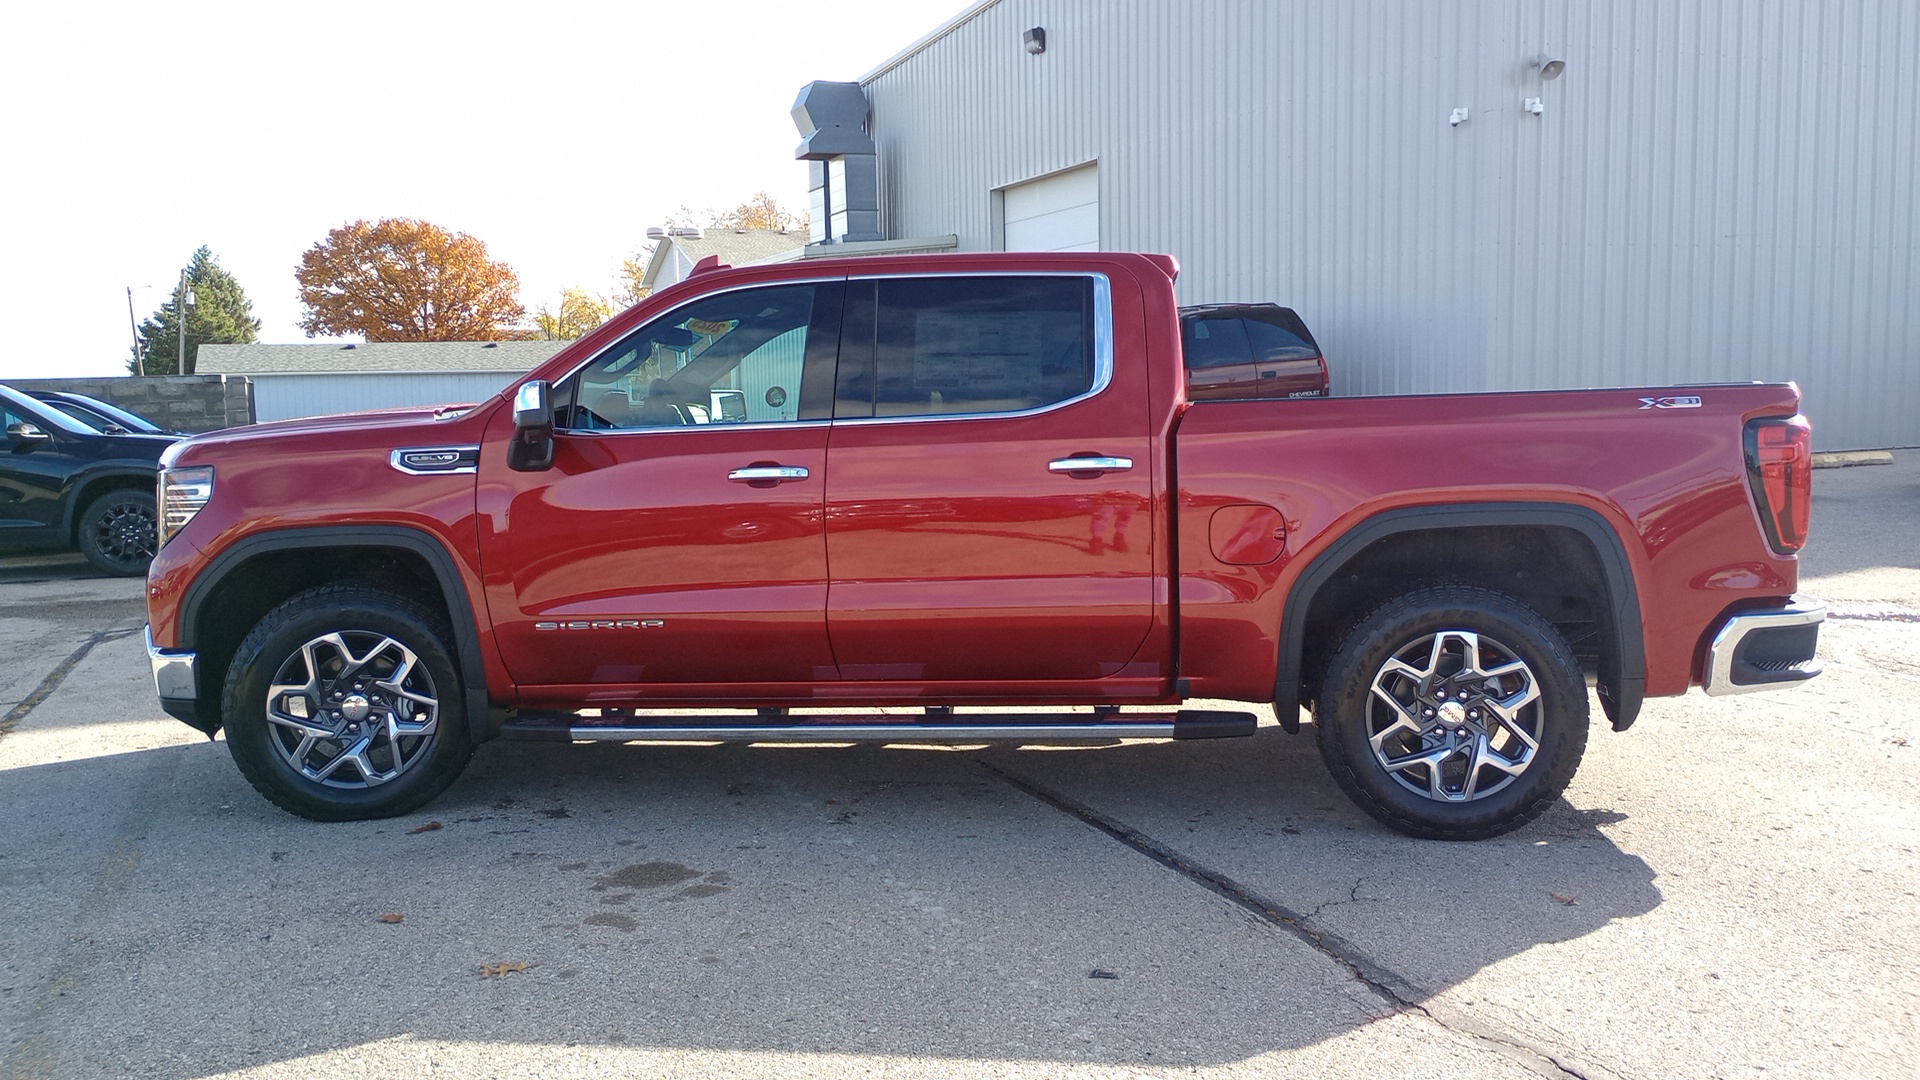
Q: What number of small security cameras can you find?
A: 2